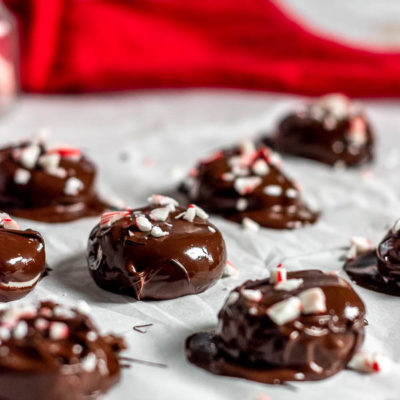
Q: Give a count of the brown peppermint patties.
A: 8